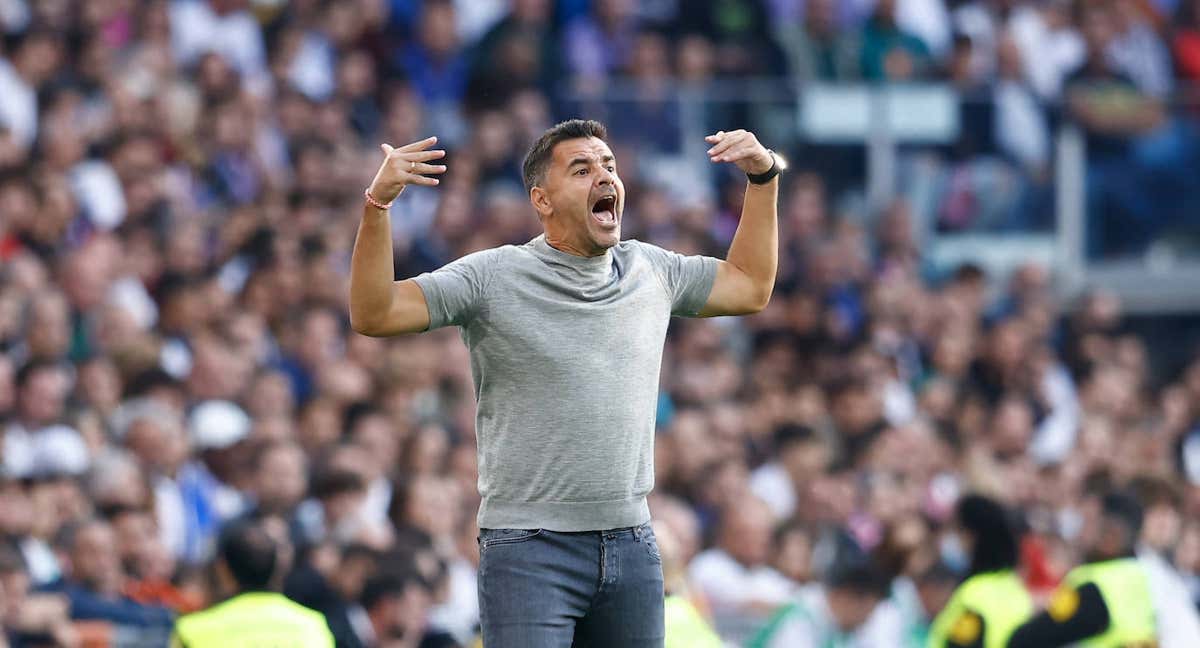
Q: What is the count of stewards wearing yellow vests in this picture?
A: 4